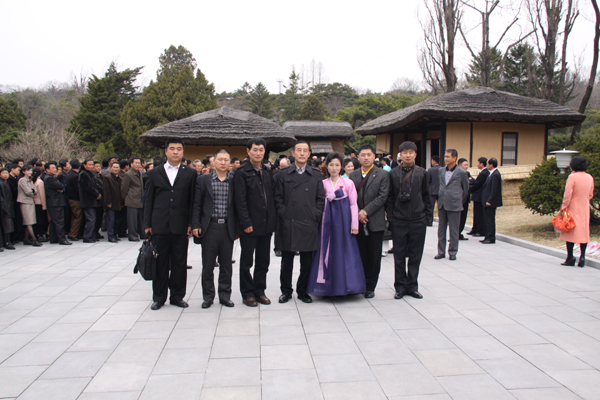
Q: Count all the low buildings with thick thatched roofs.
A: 3